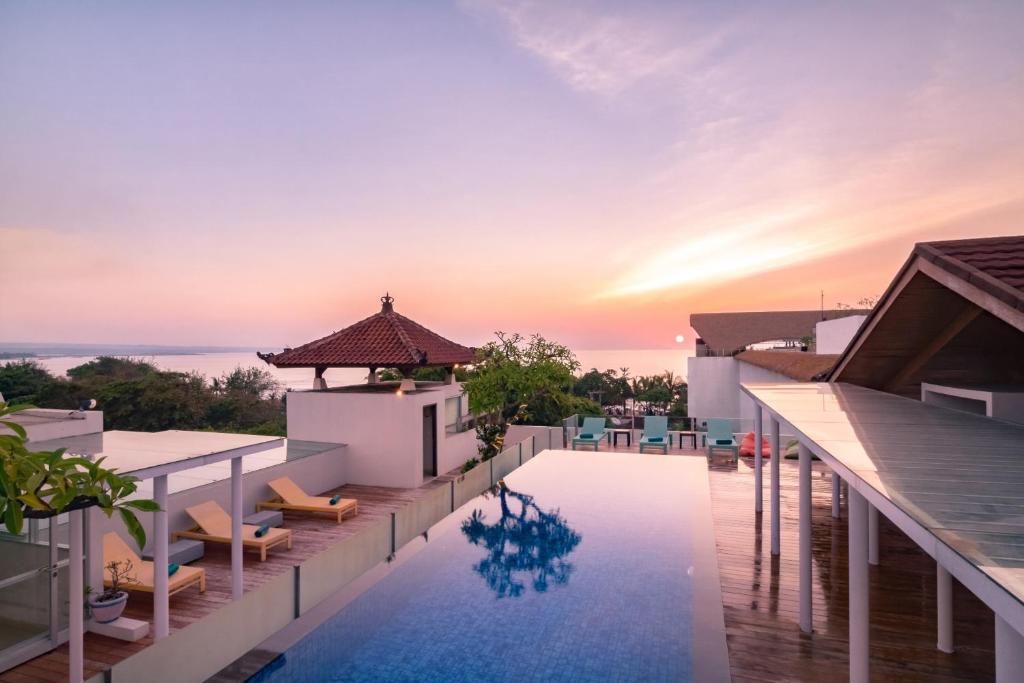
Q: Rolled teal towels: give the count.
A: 6